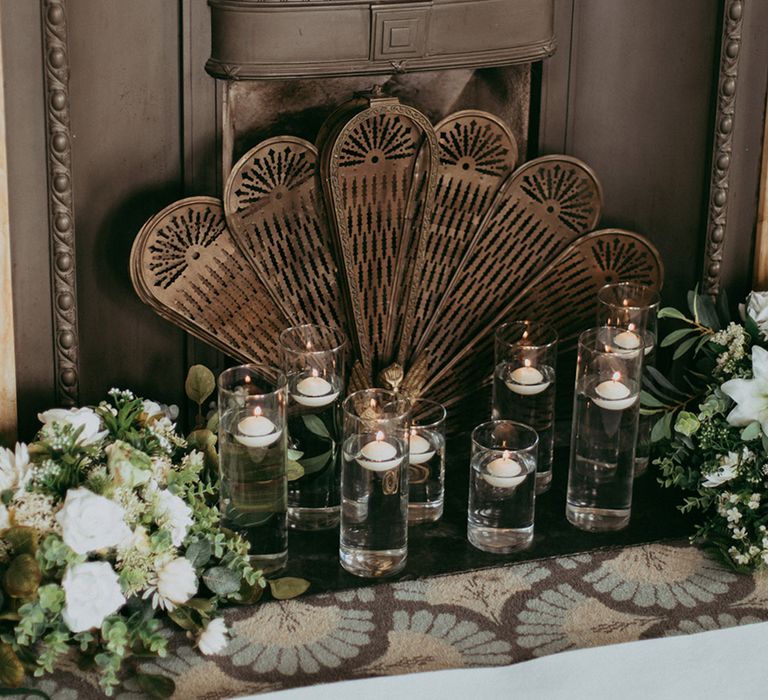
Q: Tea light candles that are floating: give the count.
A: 8